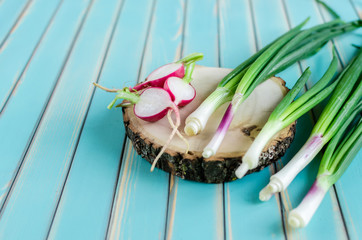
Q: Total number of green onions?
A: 5